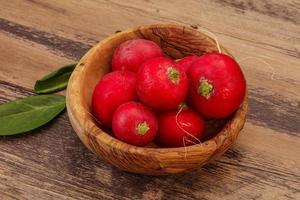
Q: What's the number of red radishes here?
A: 7